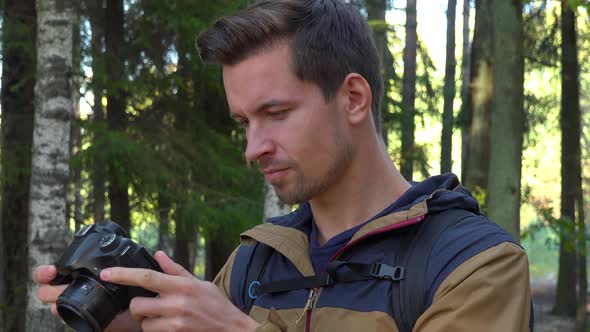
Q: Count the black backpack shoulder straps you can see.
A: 2